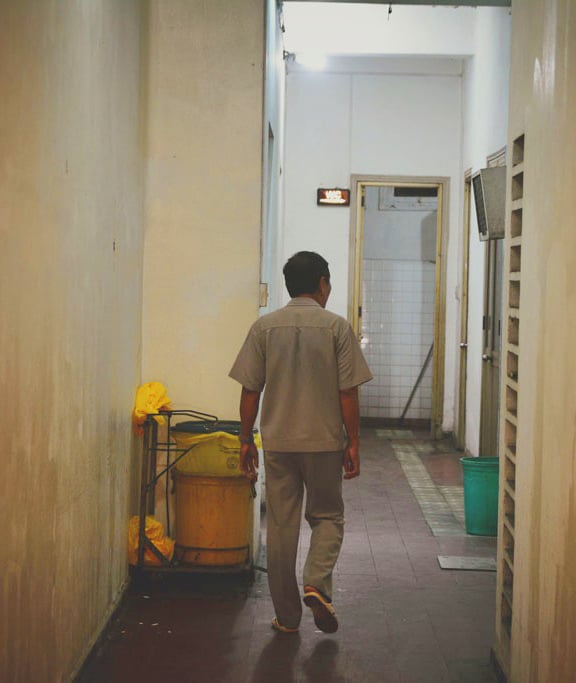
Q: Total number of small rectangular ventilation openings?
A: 14